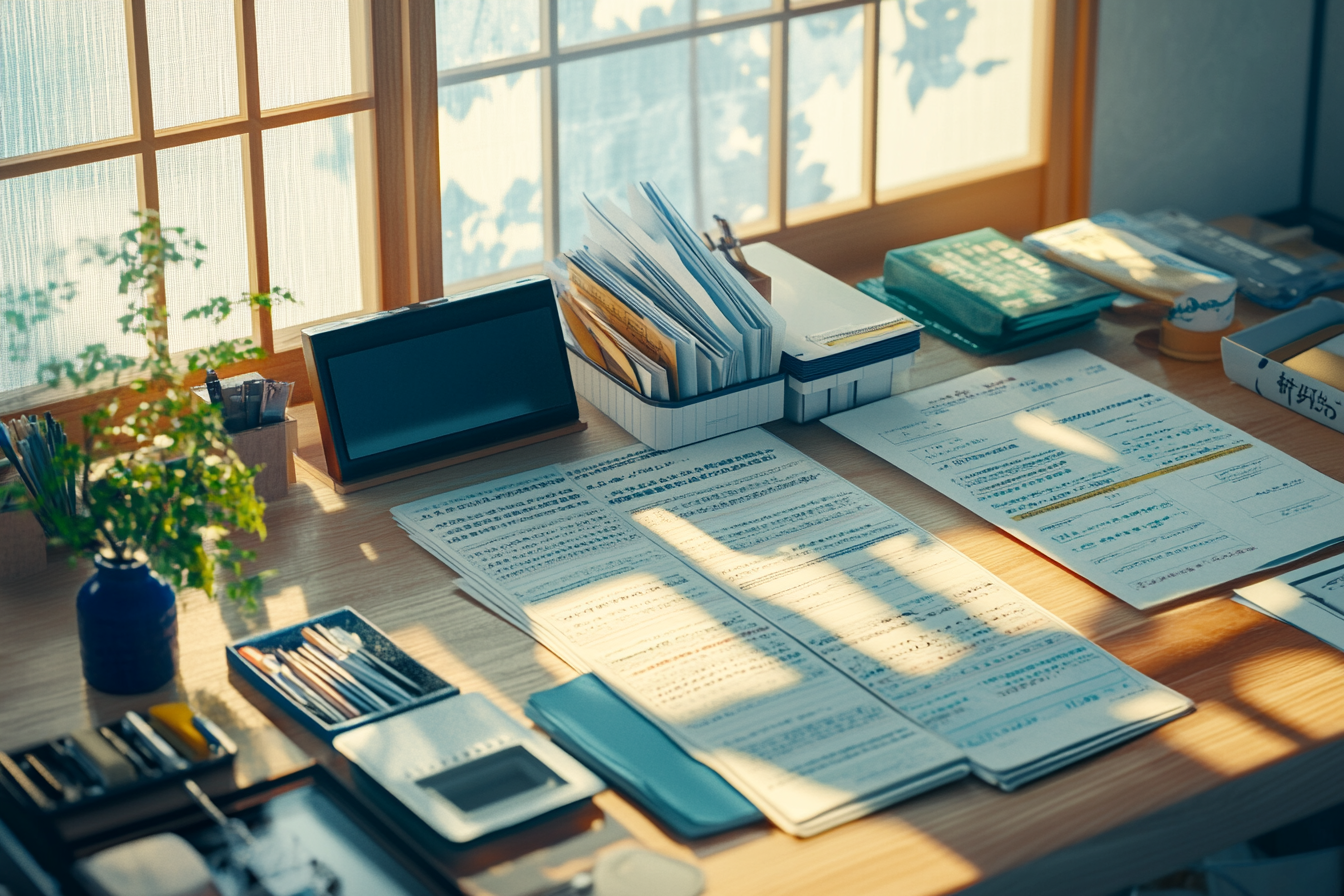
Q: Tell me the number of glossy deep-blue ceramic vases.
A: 1